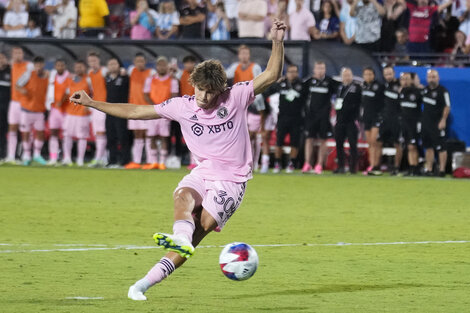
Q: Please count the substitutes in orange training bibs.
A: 9